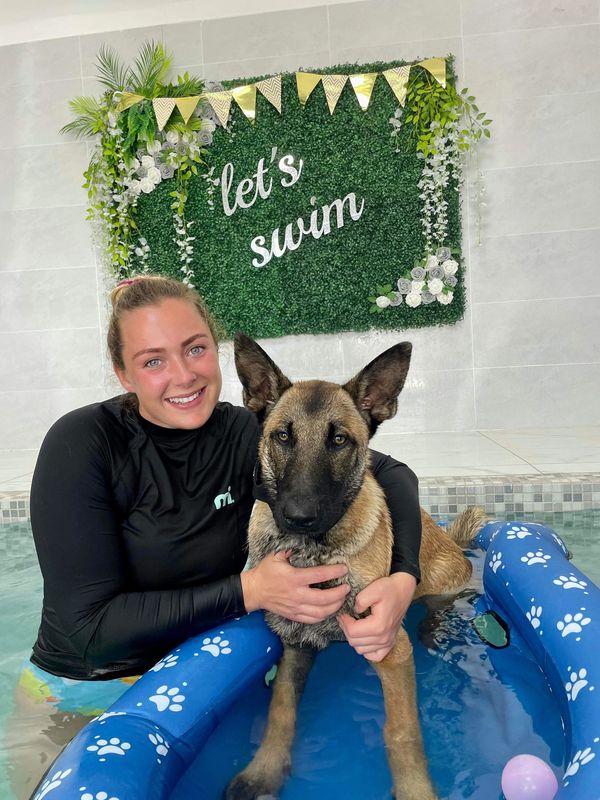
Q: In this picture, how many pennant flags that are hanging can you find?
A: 11